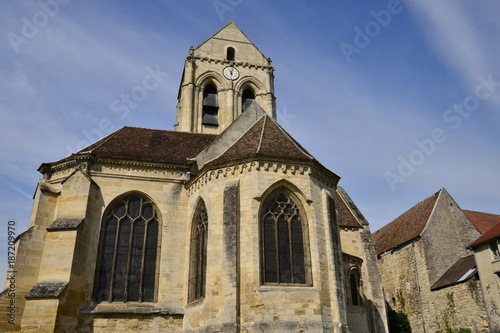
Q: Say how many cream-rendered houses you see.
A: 1